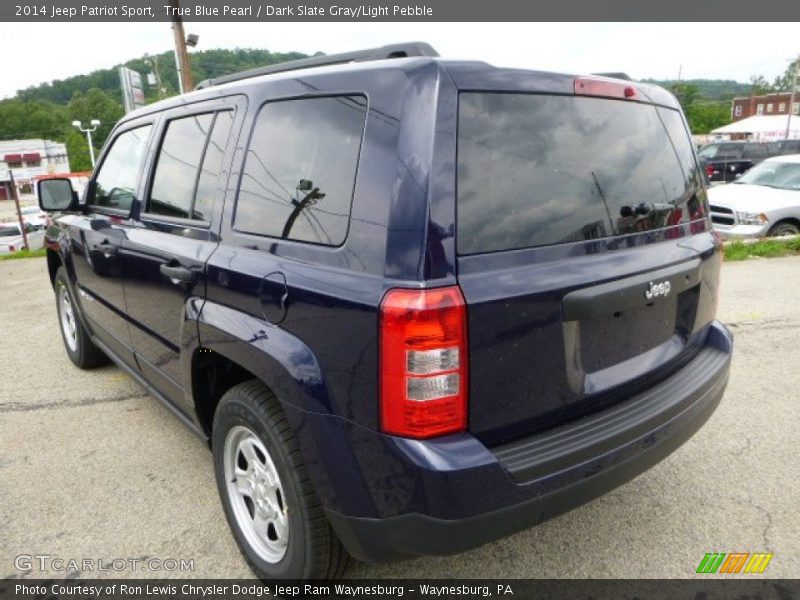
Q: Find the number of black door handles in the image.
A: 2